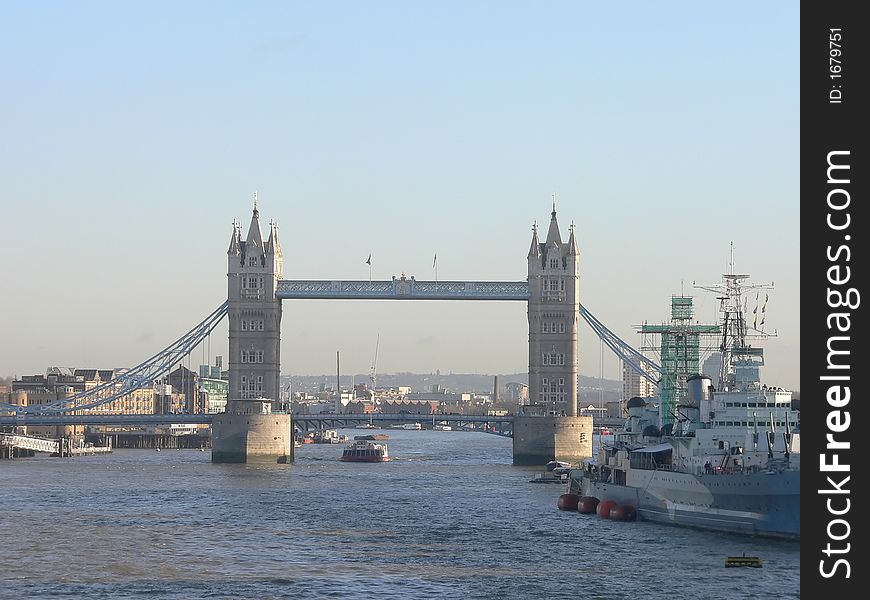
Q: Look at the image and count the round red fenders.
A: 4